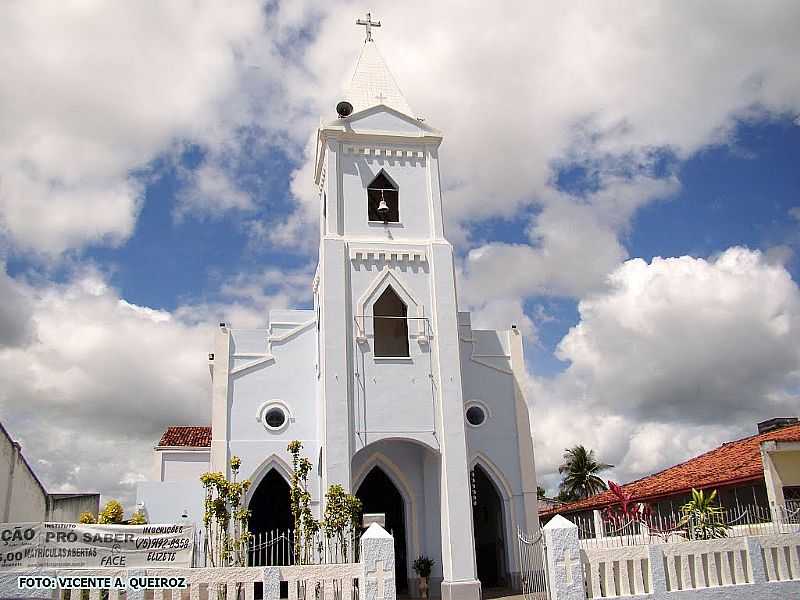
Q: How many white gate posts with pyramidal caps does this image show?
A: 2